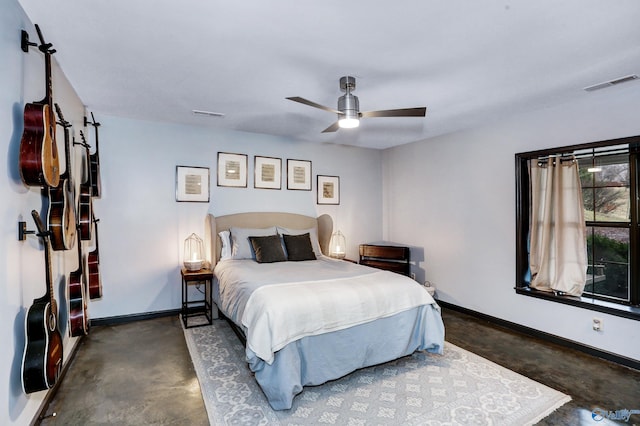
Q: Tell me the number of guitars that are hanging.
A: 7